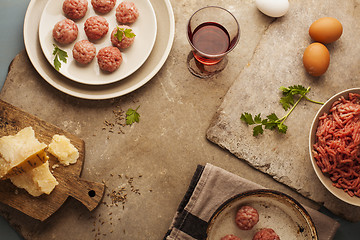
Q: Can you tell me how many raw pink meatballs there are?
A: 11